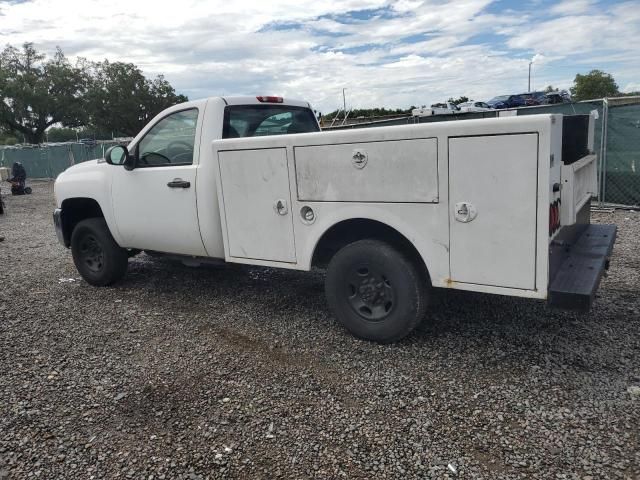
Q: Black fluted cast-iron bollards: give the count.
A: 0